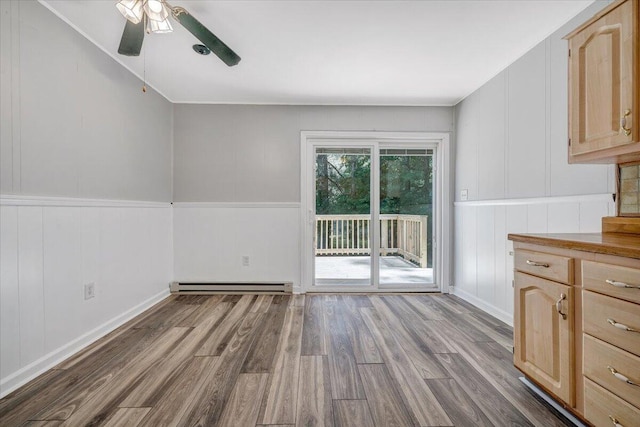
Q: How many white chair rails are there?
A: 3